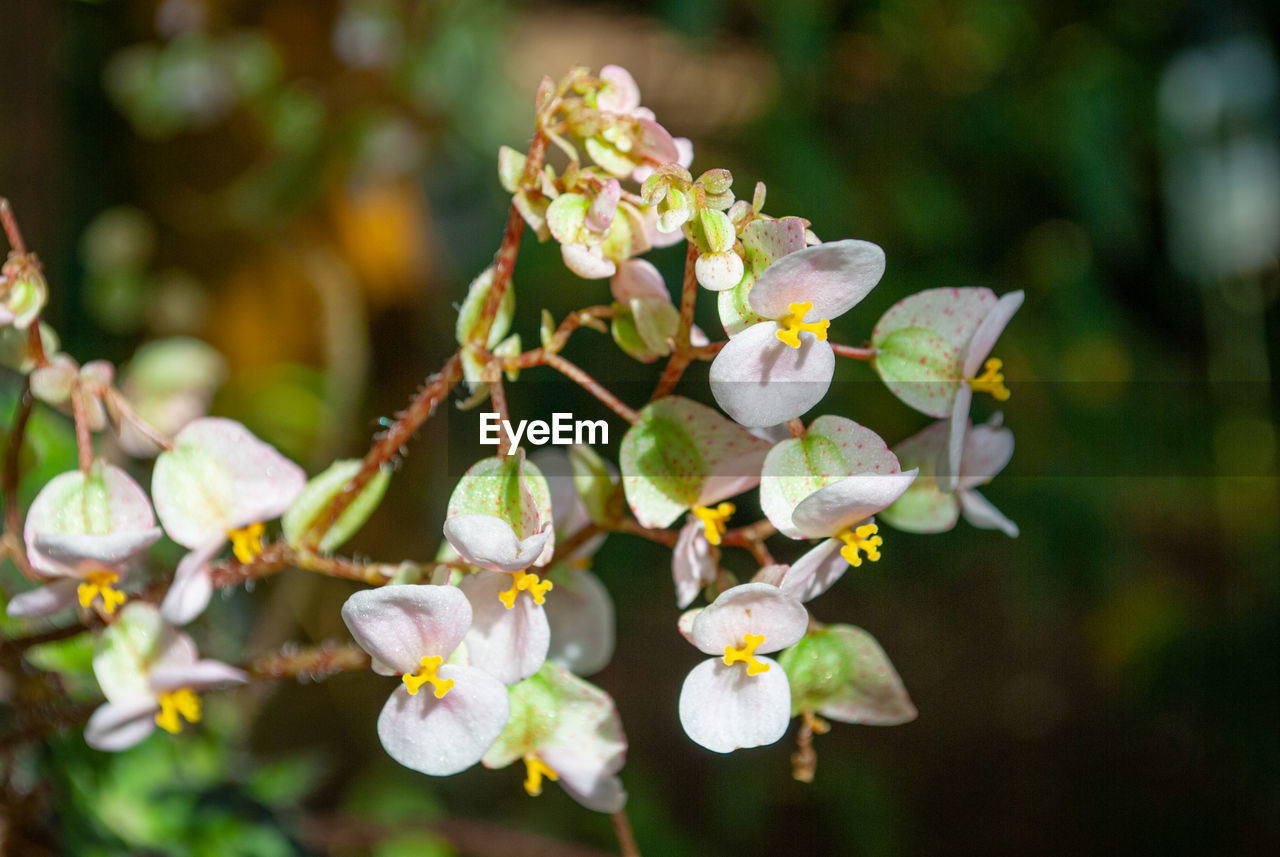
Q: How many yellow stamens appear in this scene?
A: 11